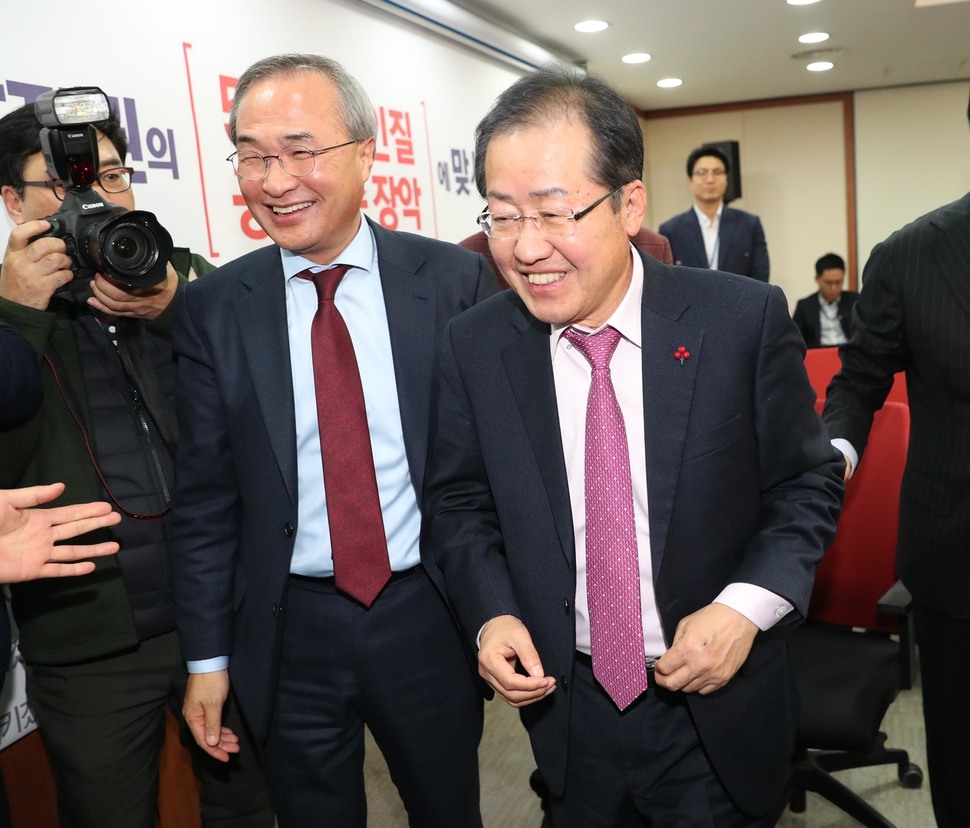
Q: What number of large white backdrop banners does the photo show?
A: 1